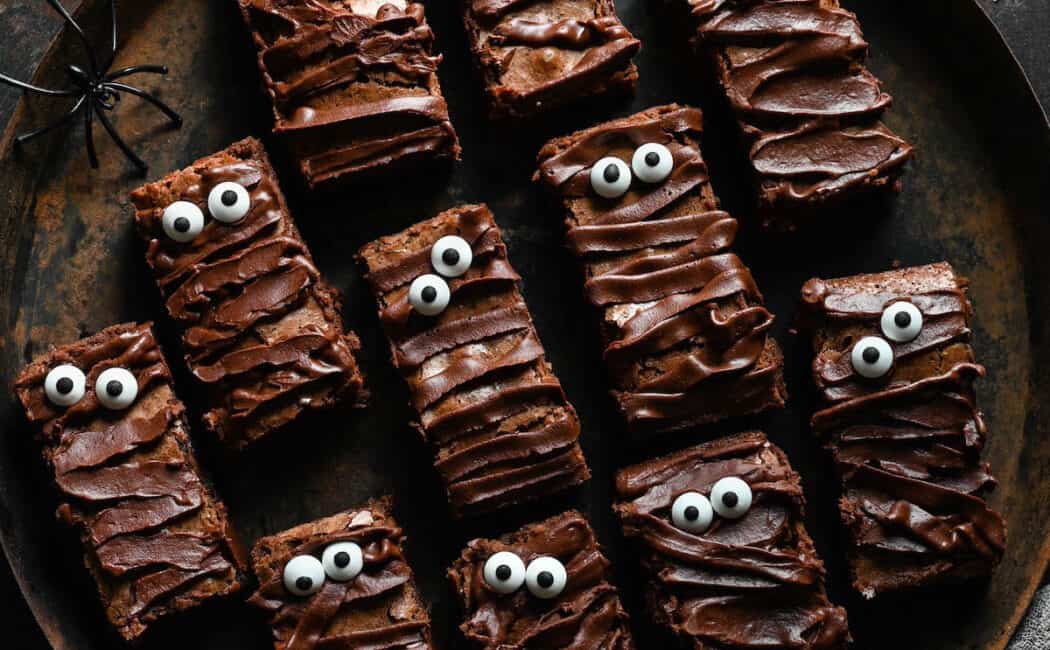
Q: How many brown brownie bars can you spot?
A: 11